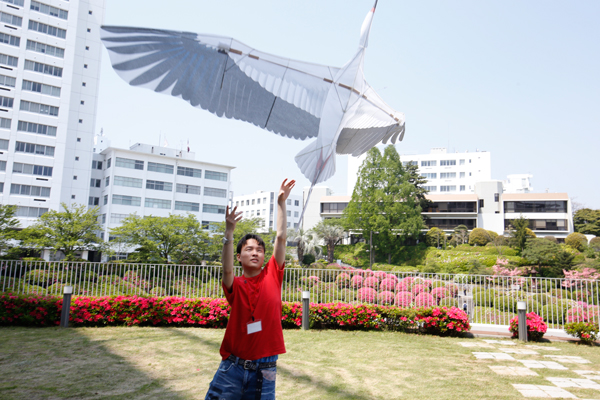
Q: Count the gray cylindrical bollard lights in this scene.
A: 3